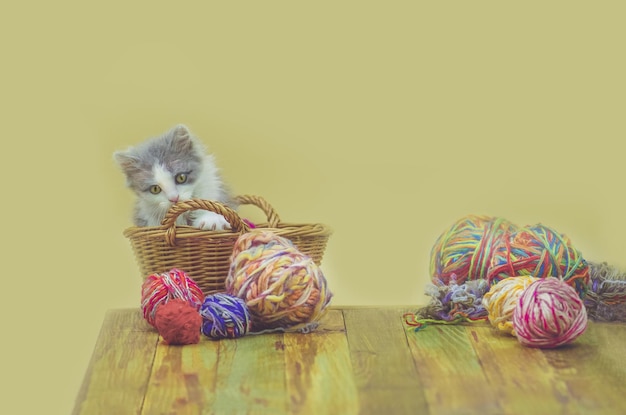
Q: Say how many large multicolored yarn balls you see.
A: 3